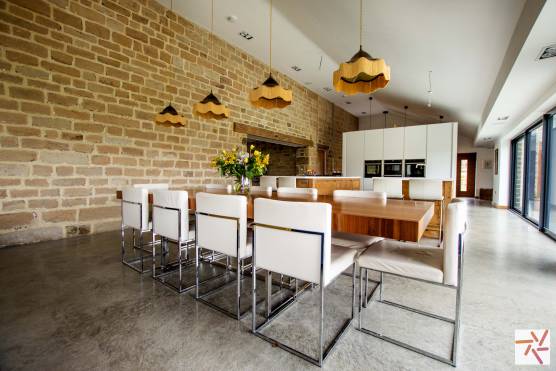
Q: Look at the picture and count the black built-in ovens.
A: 3